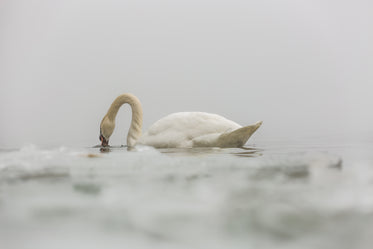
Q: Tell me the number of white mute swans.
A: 1